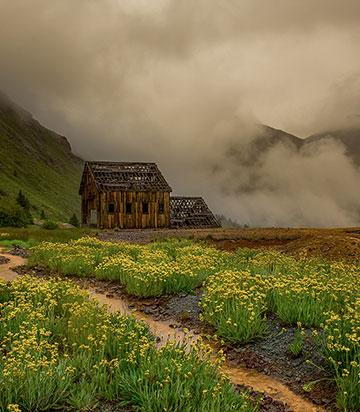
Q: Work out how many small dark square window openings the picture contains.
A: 4